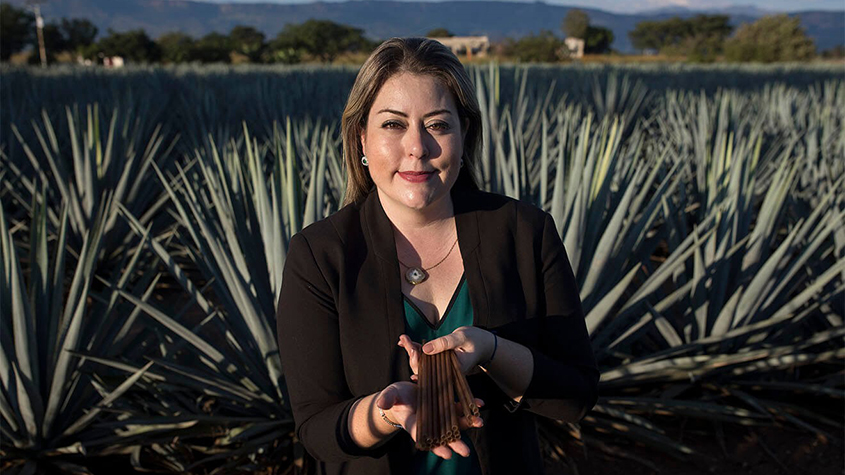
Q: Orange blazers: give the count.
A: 0